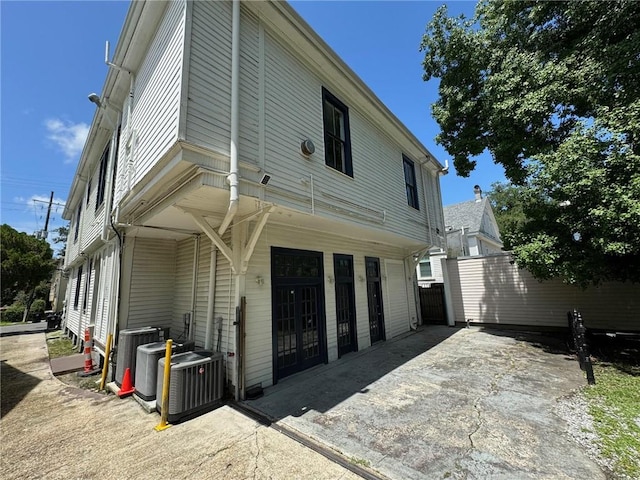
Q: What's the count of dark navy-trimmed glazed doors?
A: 3